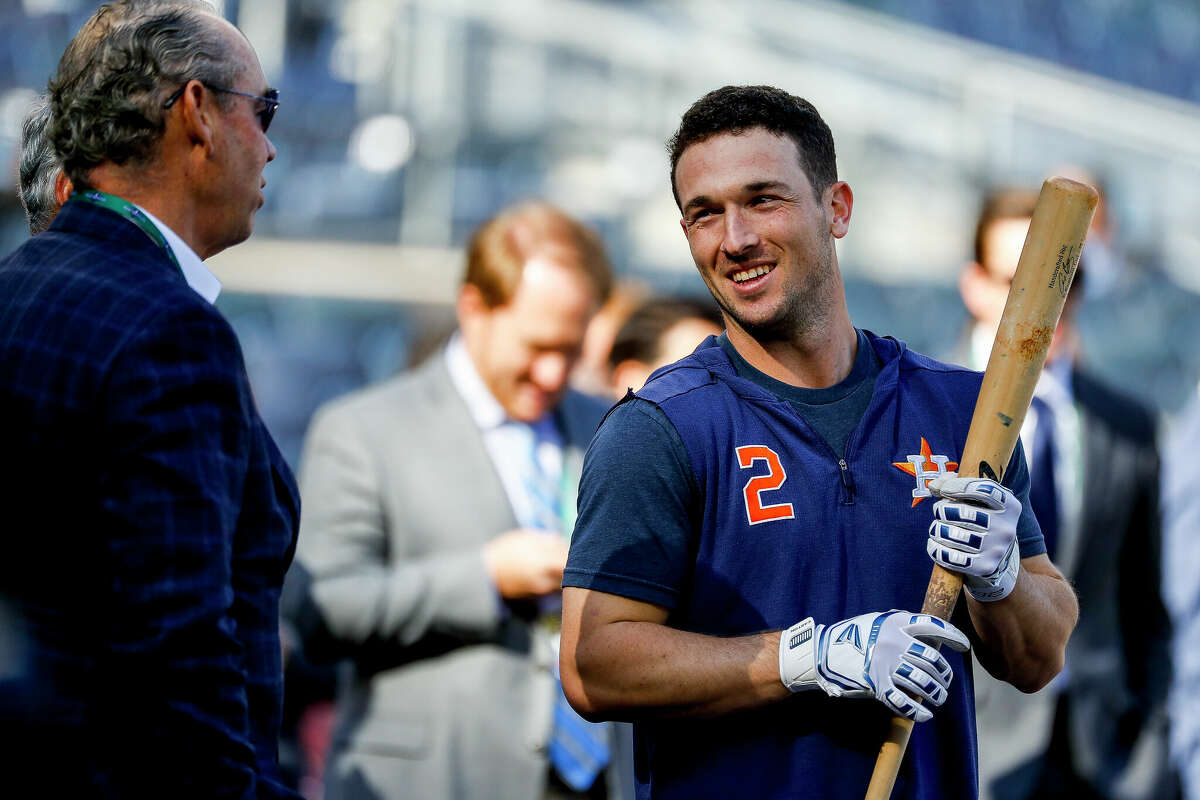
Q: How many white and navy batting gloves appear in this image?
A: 2